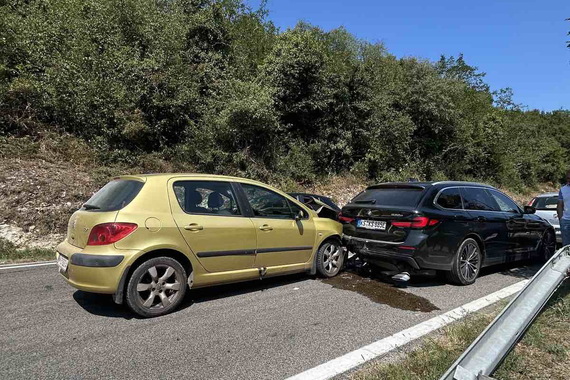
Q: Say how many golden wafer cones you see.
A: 0